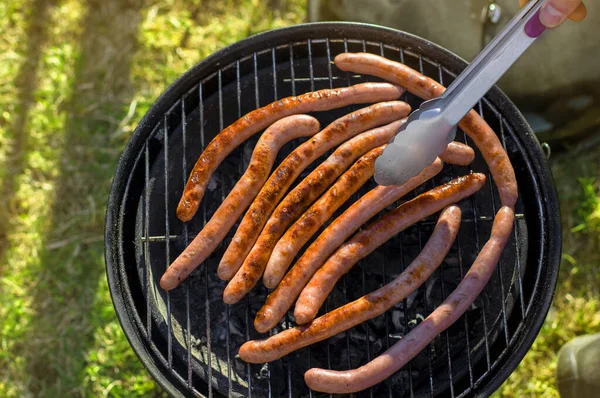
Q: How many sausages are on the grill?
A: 10